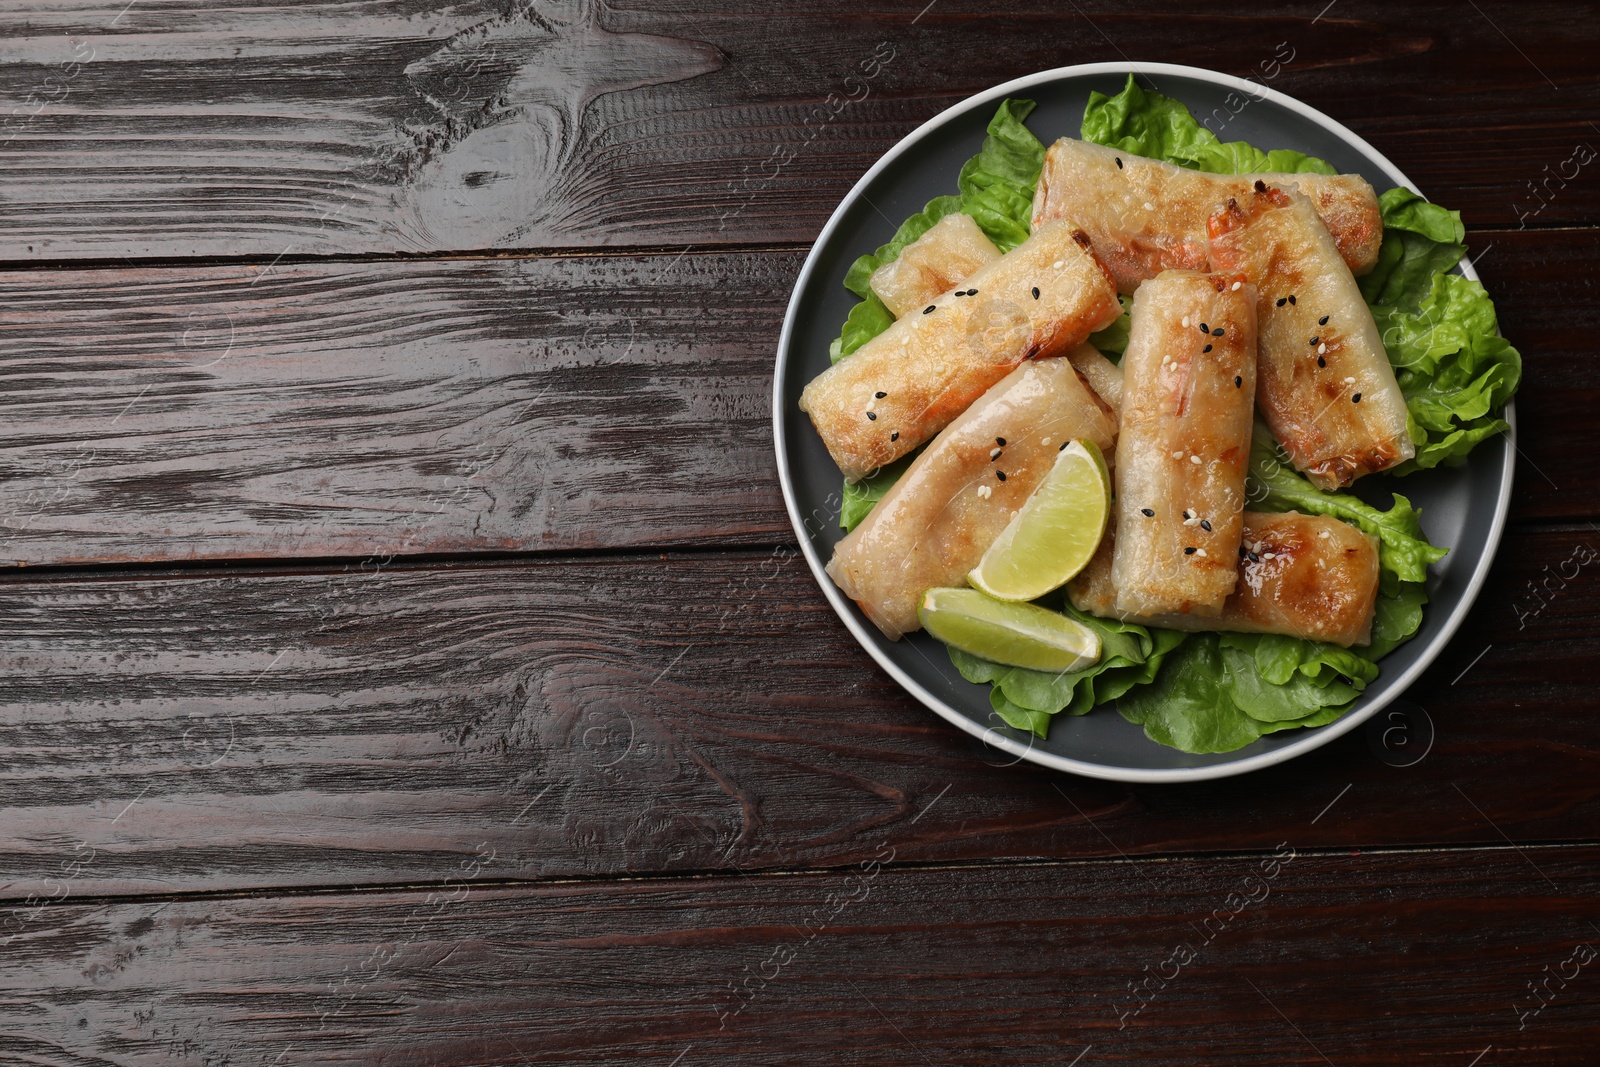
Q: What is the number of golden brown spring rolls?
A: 7